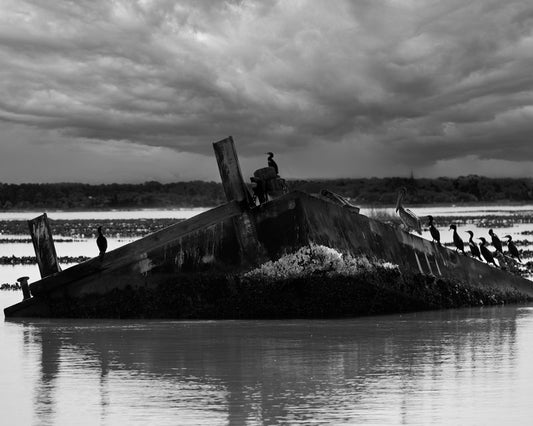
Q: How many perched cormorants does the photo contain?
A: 8